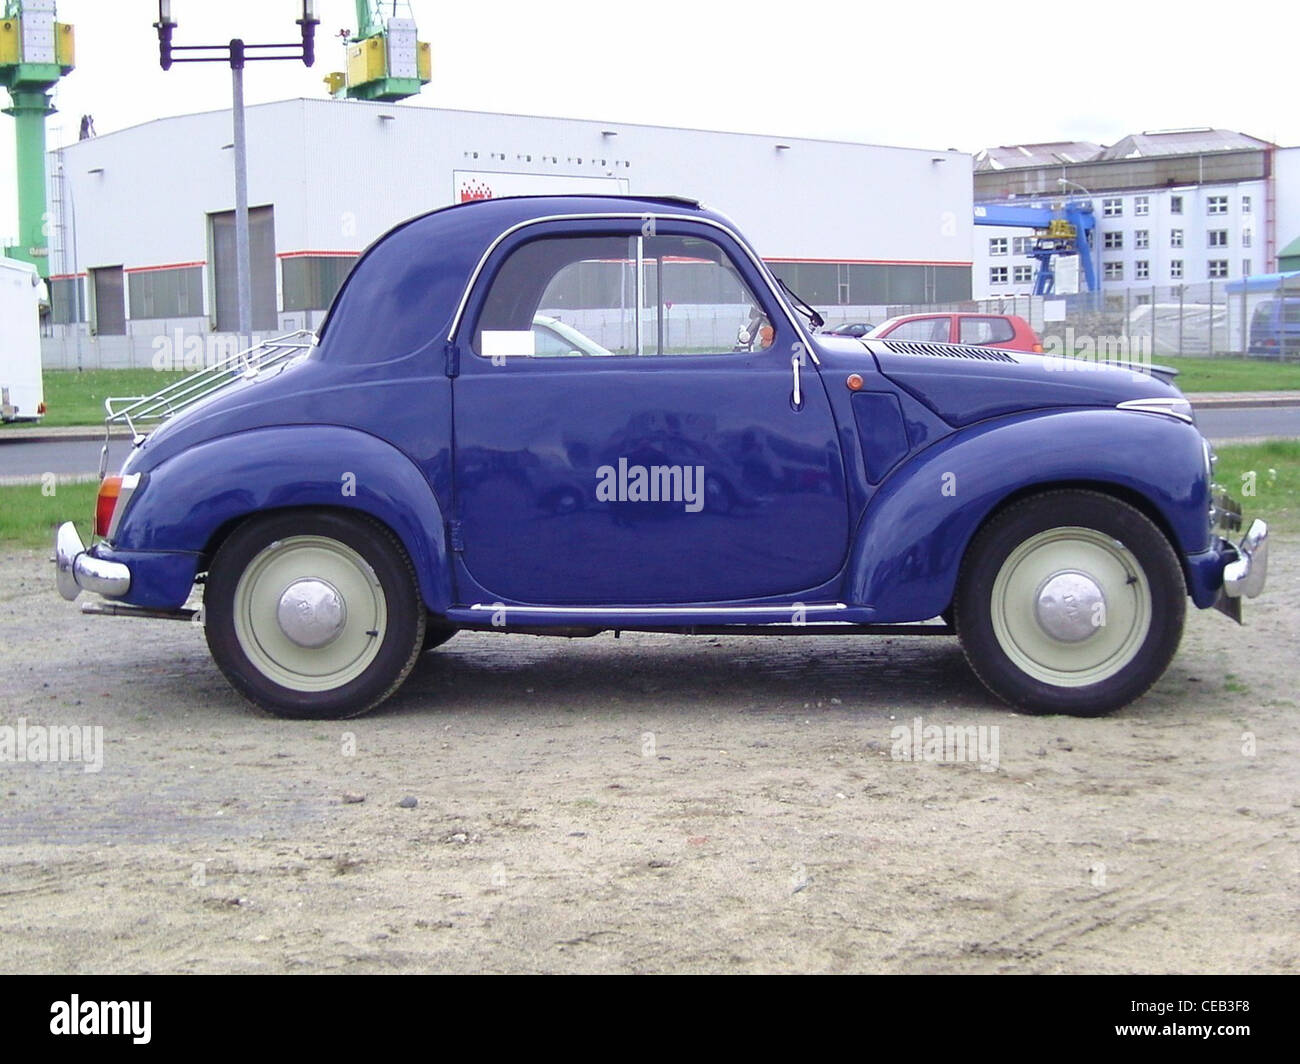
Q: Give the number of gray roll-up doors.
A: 2